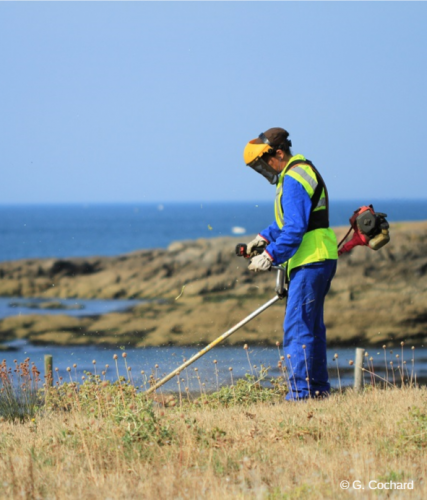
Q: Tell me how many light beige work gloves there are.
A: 2